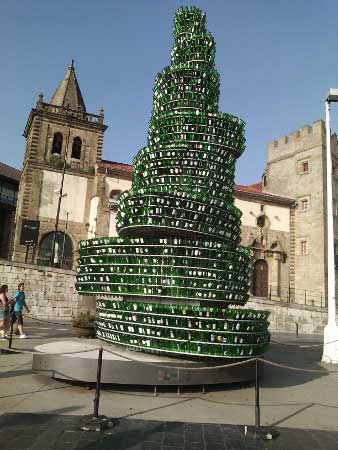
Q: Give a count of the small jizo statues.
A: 0